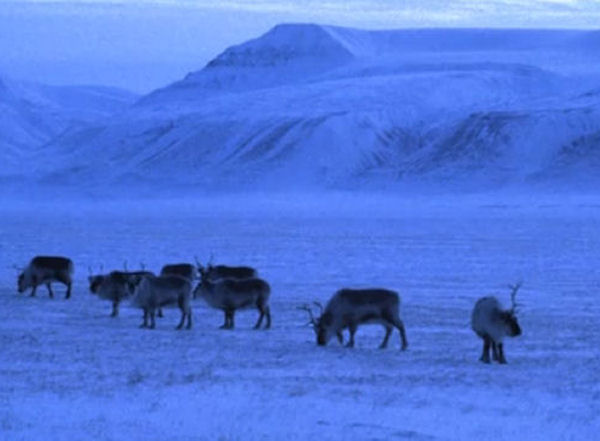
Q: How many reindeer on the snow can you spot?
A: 8